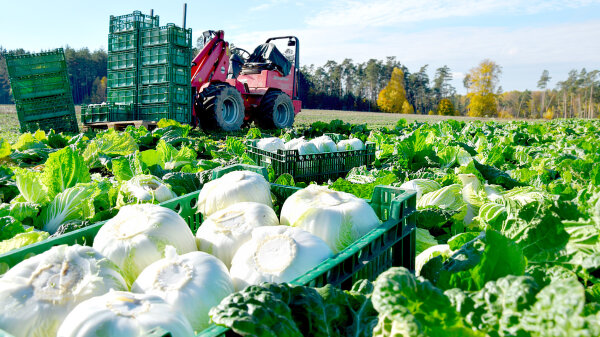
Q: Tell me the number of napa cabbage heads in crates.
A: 13